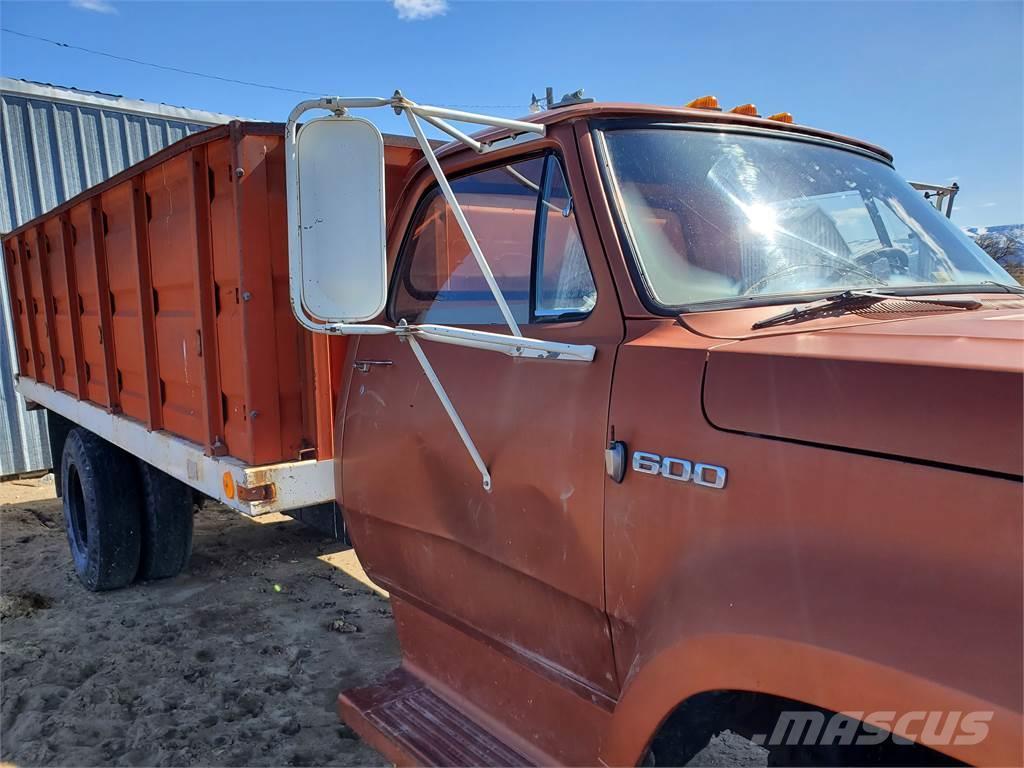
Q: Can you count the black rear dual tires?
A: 2